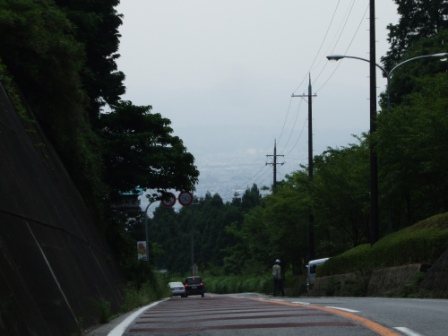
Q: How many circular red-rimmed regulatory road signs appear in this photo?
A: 2